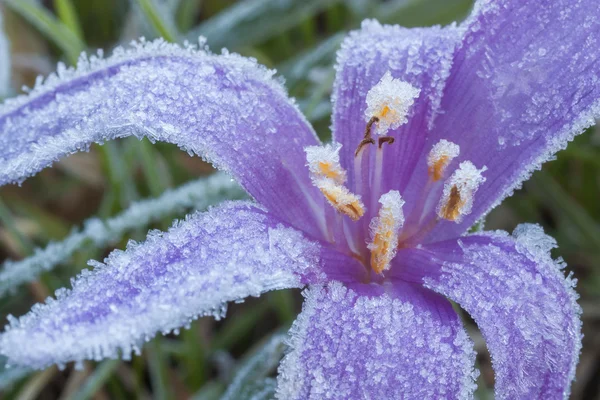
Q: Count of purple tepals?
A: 6